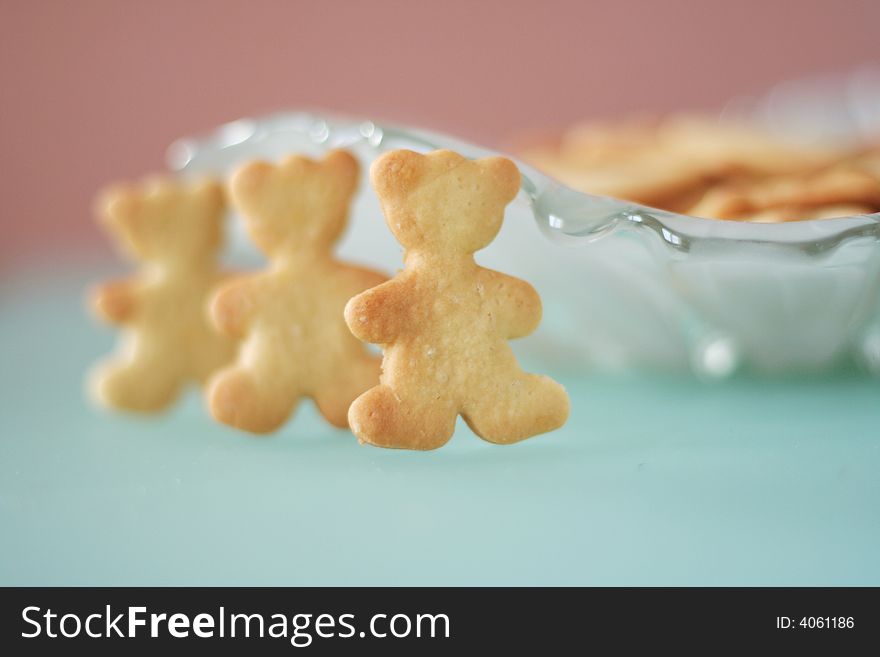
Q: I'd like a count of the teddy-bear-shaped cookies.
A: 3